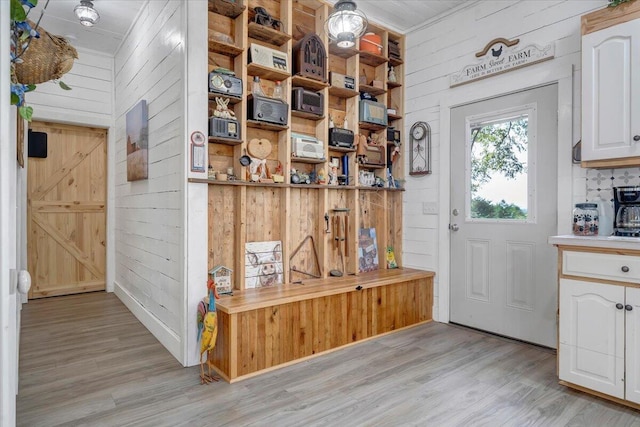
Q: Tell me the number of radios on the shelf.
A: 12